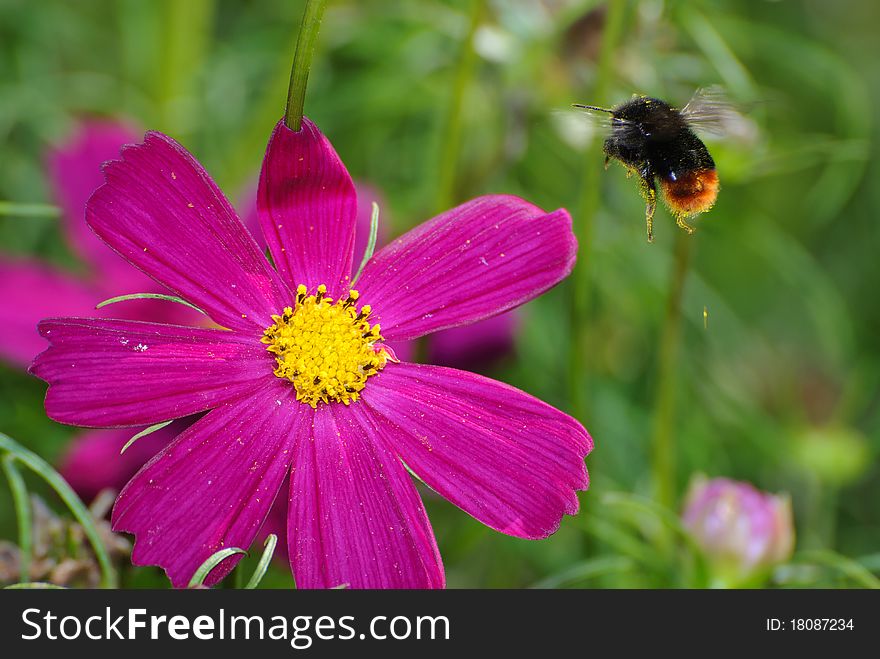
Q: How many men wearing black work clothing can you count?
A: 0